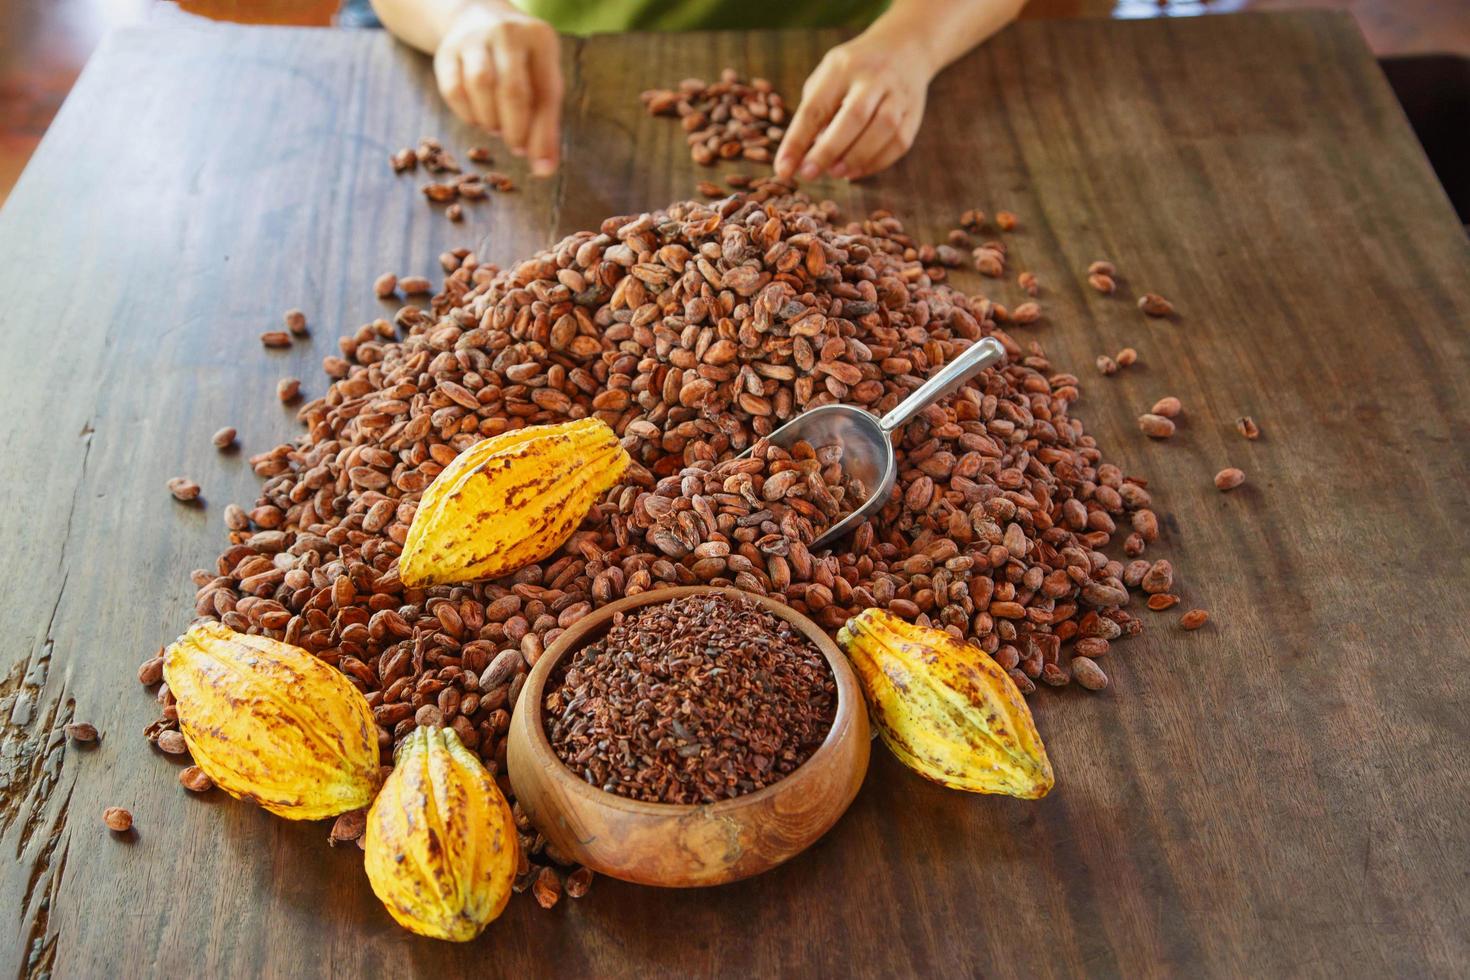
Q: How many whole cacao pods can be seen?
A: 4